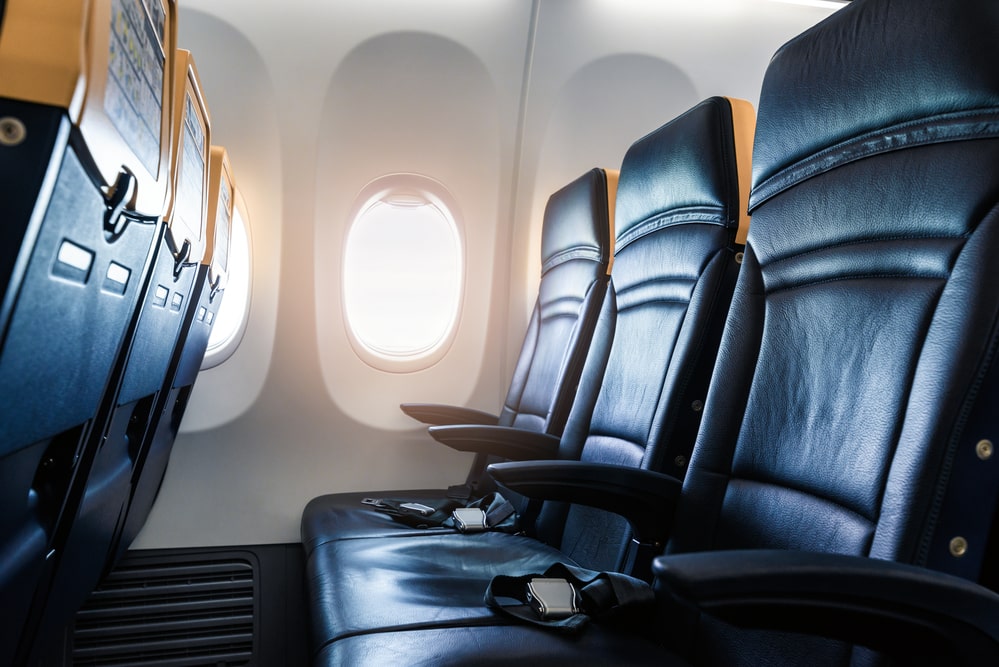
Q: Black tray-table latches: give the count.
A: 3